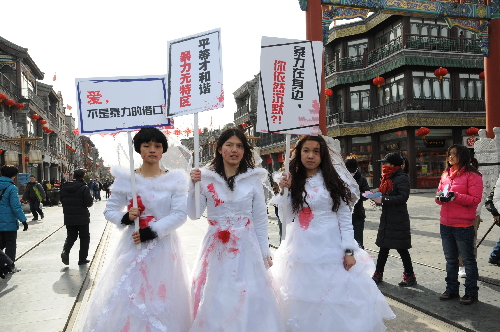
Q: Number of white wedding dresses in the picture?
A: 3